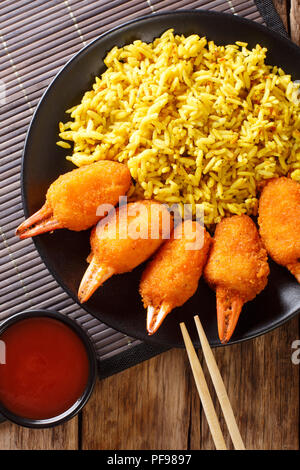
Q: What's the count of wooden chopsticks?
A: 2